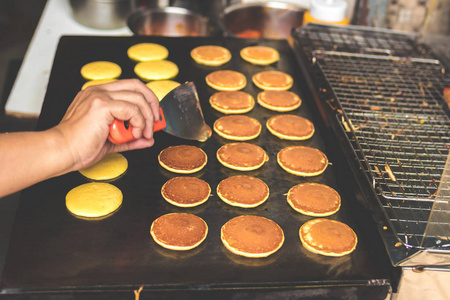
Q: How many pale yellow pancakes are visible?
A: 7